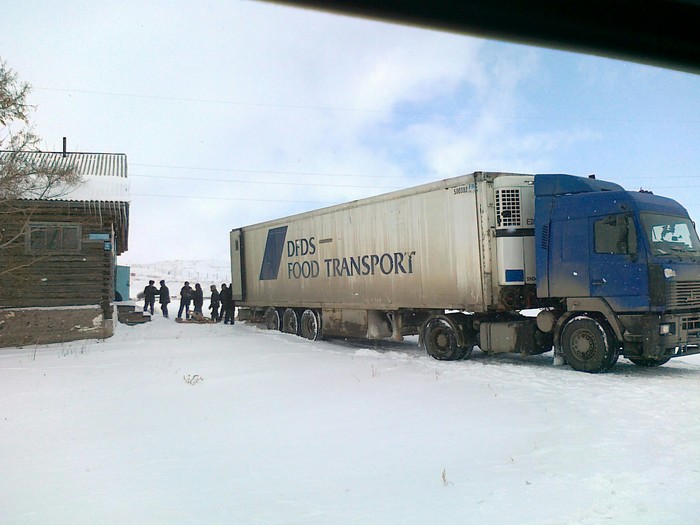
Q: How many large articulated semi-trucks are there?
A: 1